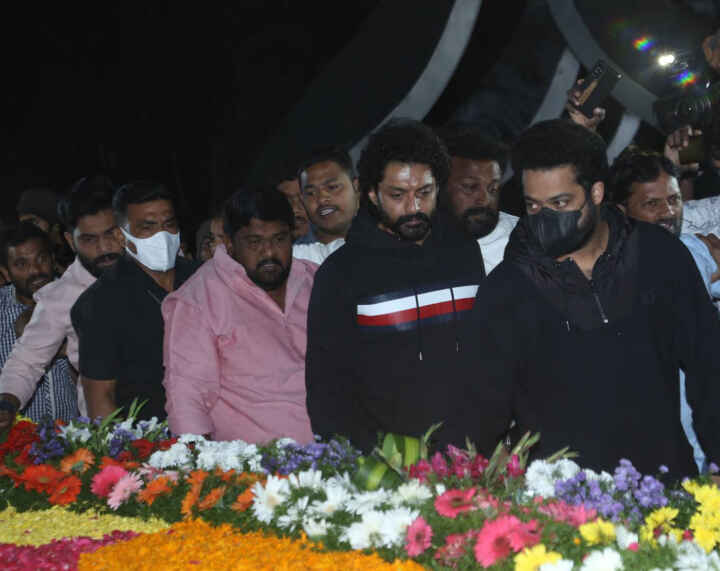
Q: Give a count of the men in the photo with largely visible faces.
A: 9